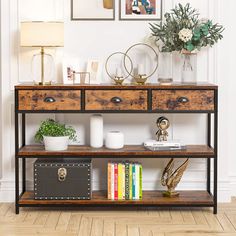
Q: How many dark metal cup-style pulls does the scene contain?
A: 3